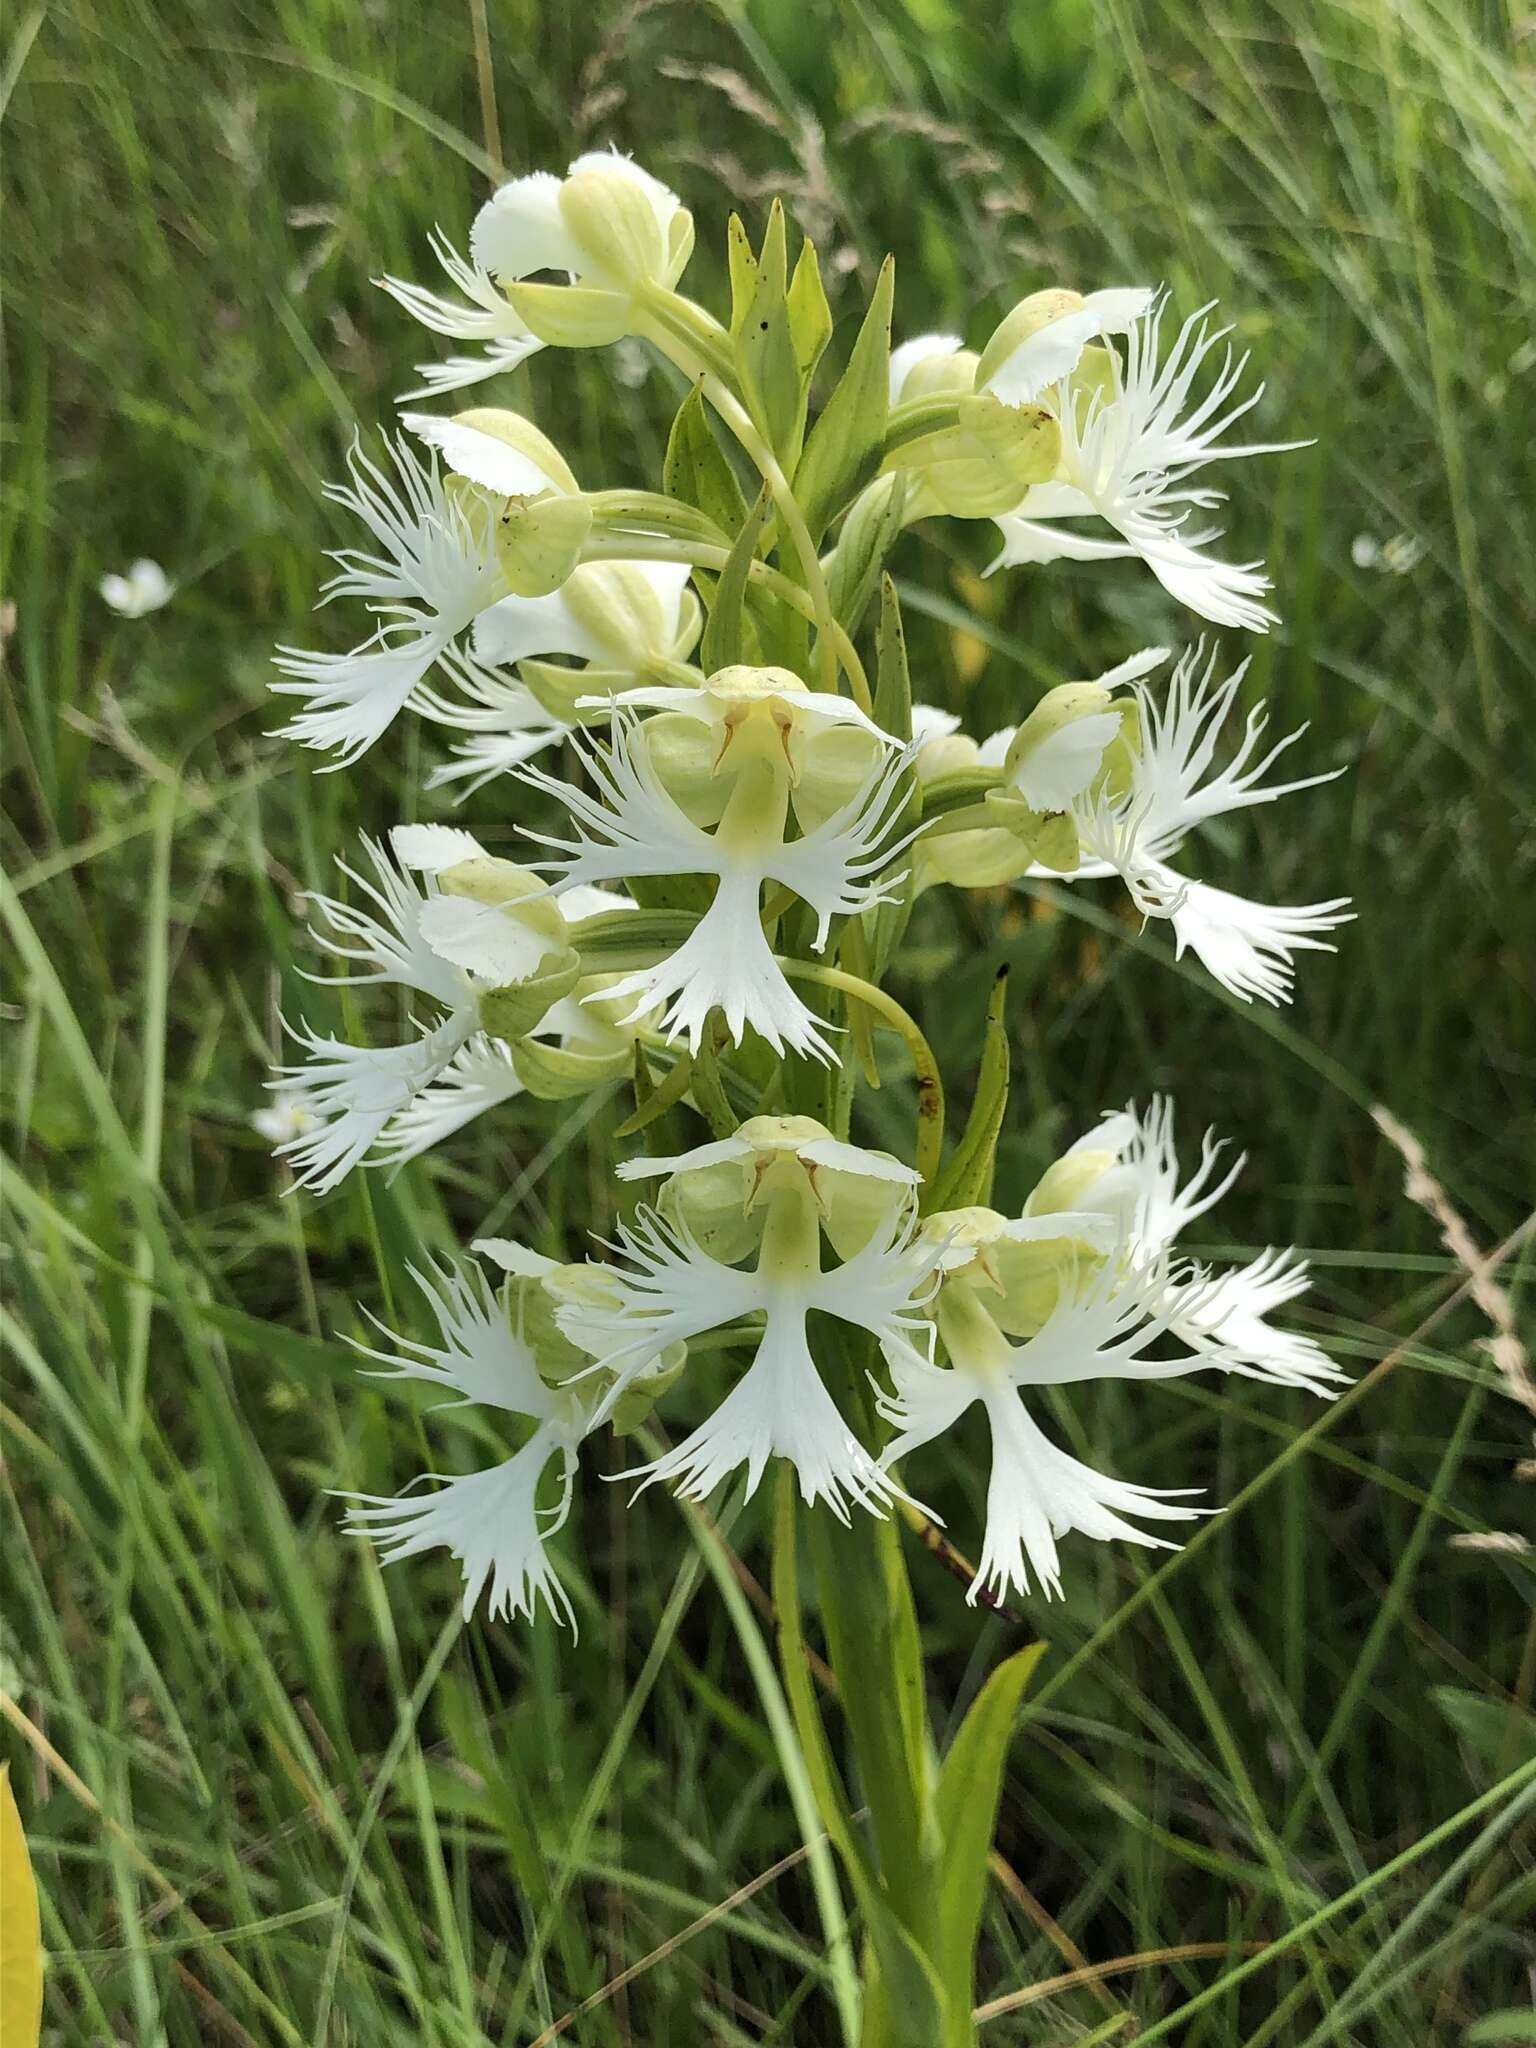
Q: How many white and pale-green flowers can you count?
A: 14